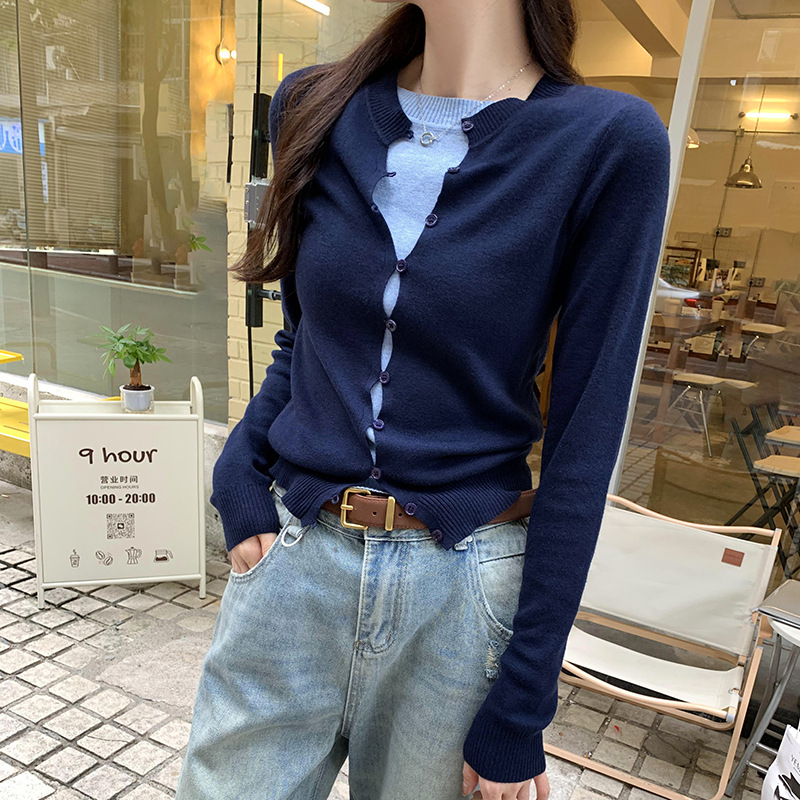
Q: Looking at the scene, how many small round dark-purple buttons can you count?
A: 10